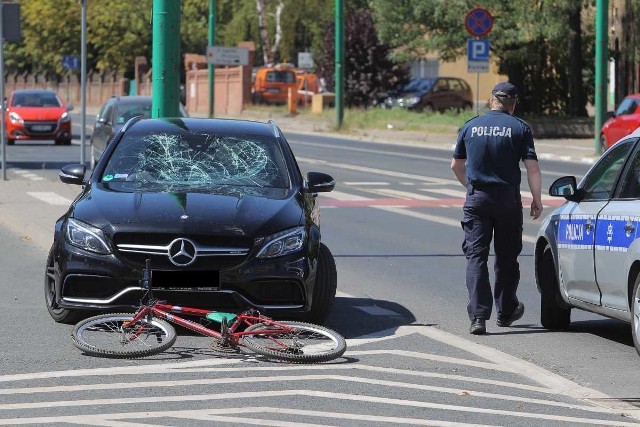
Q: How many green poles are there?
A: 4